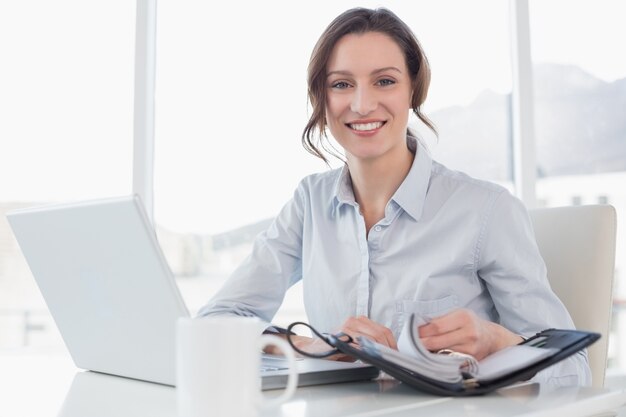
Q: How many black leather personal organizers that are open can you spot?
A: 1